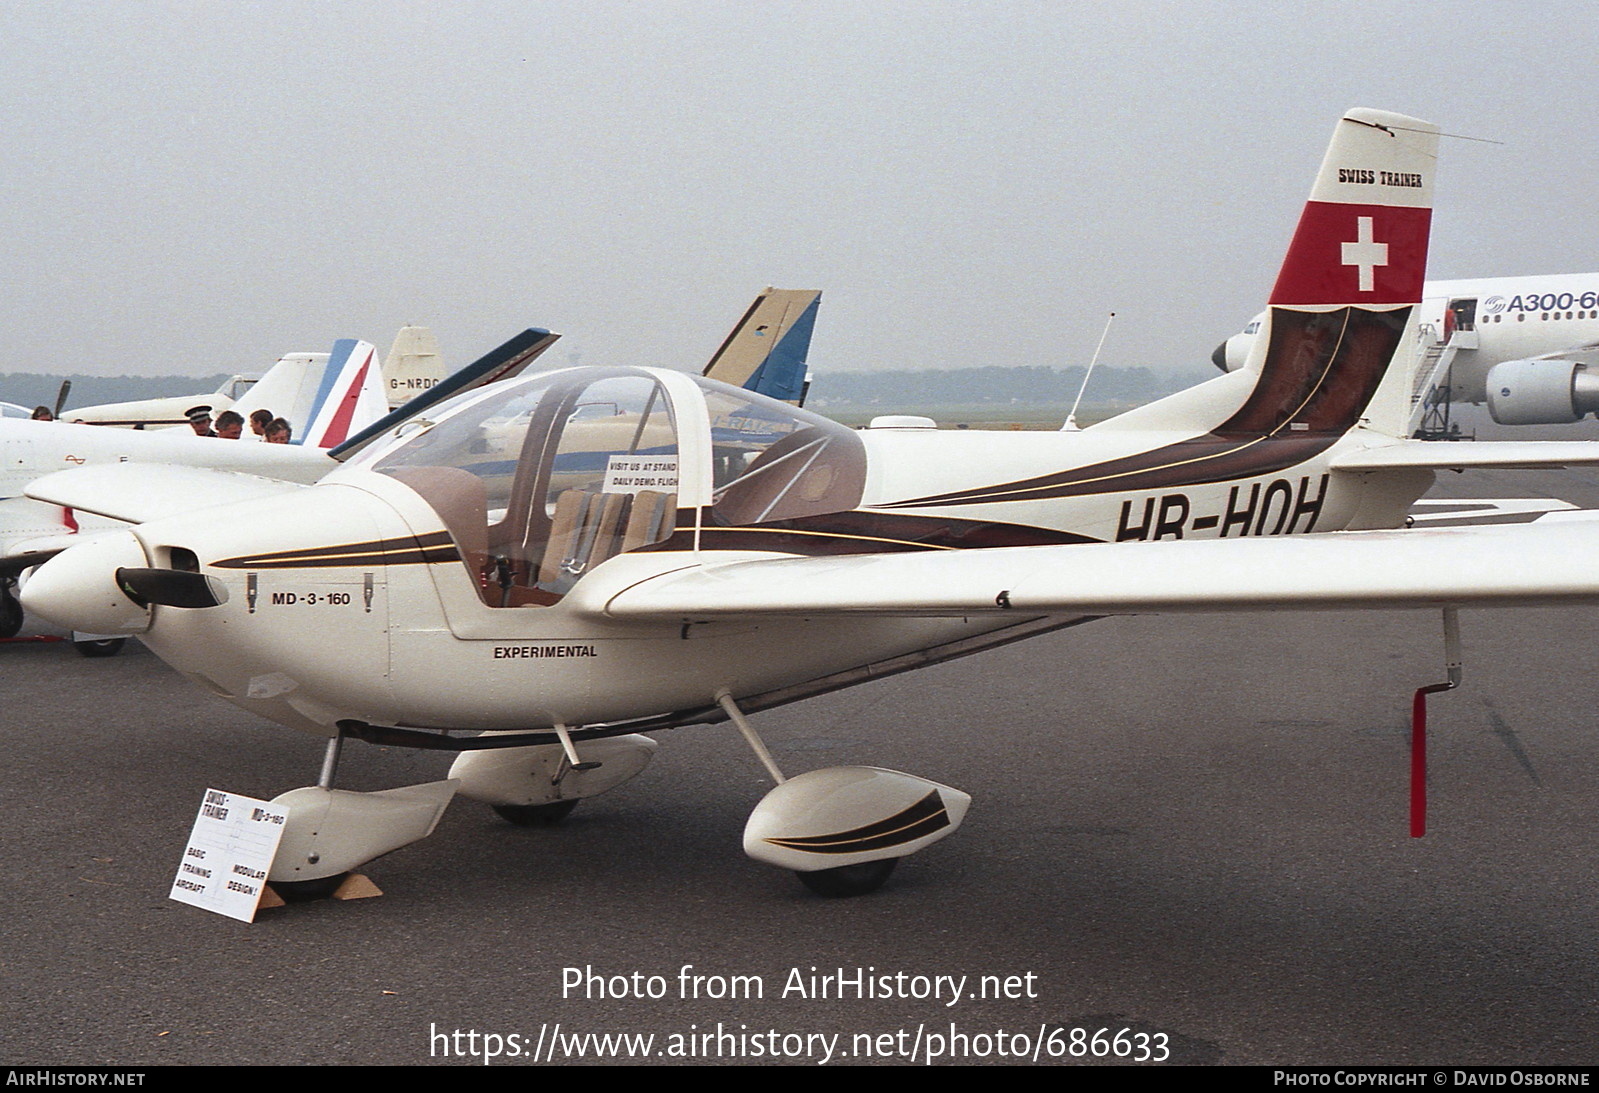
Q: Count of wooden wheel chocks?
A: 2